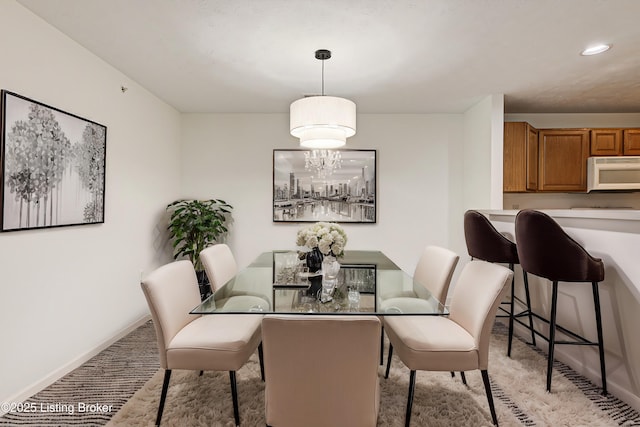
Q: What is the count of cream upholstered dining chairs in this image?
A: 5